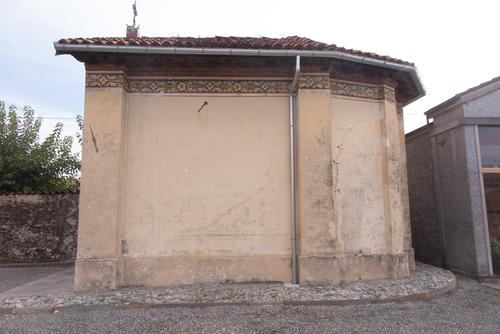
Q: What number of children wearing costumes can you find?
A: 0